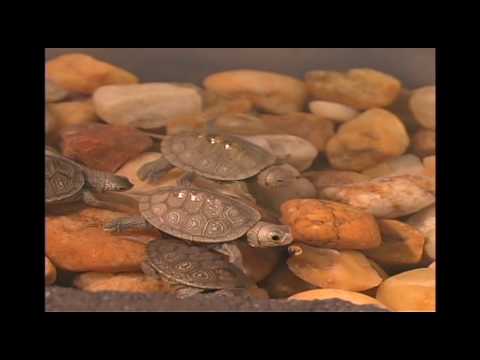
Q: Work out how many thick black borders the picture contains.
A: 4